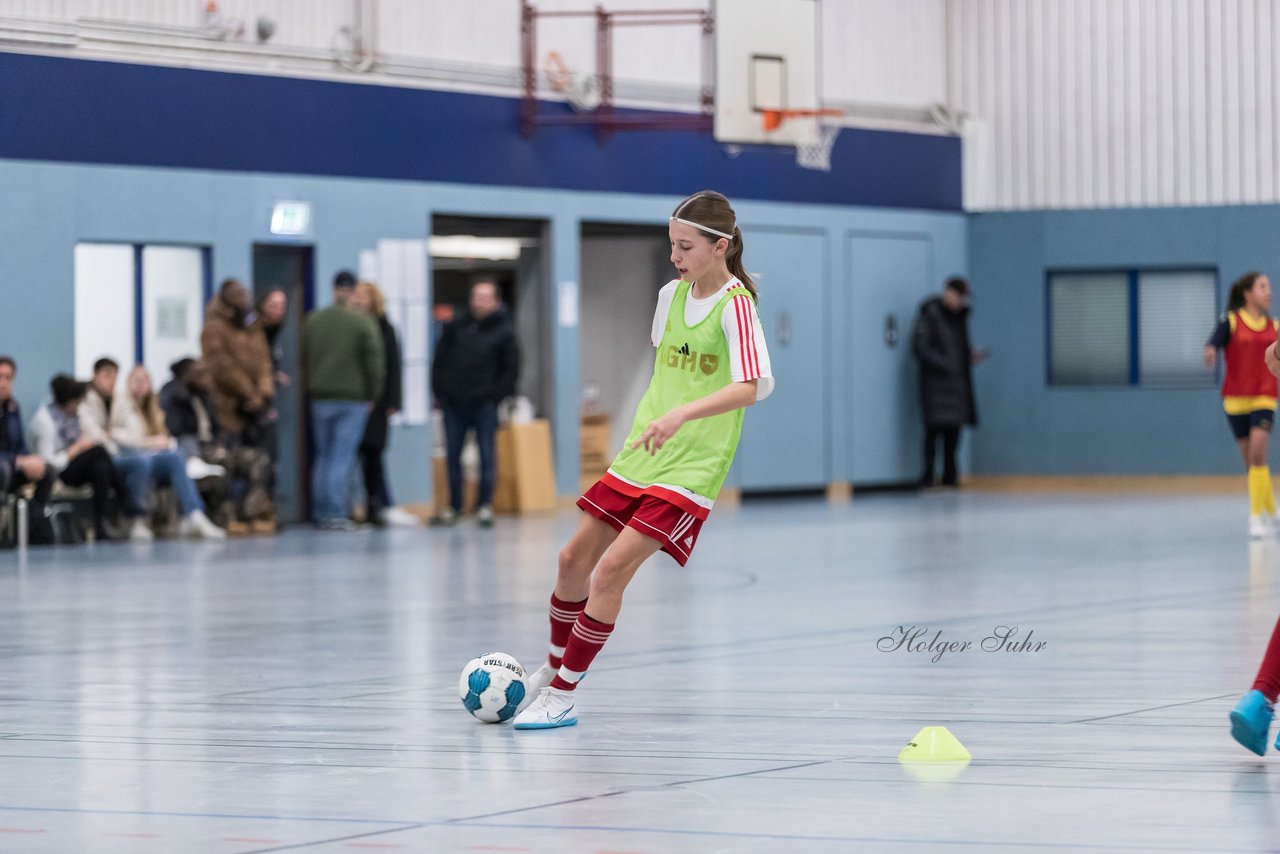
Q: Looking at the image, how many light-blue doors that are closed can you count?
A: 2